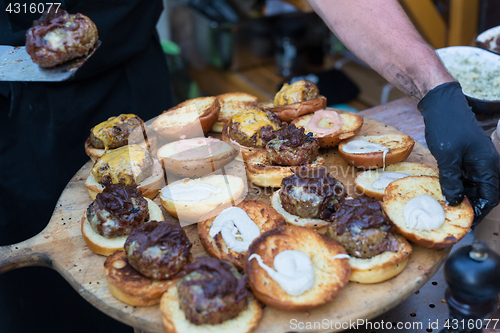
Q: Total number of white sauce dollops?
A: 6